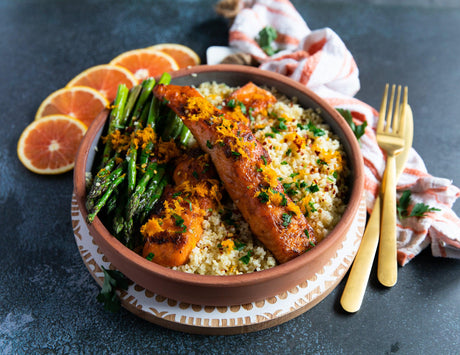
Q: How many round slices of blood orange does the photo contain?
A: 5